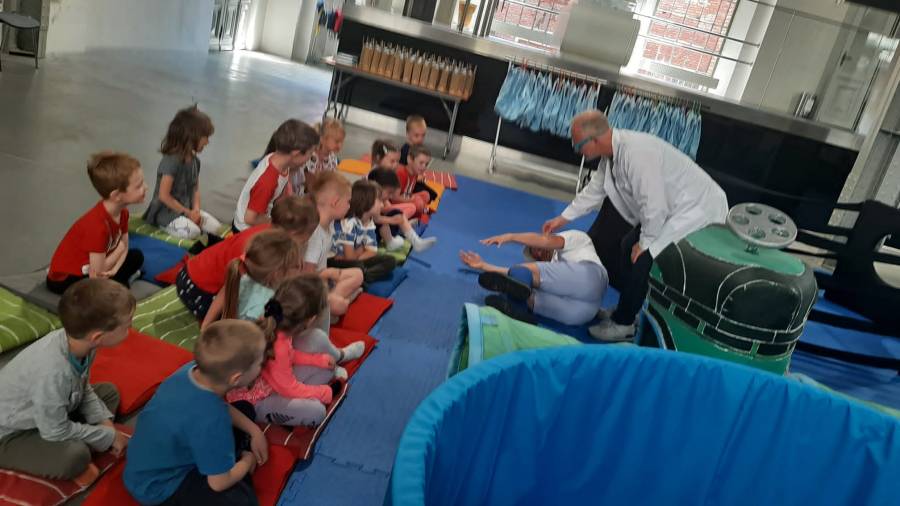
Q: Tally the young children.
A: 15